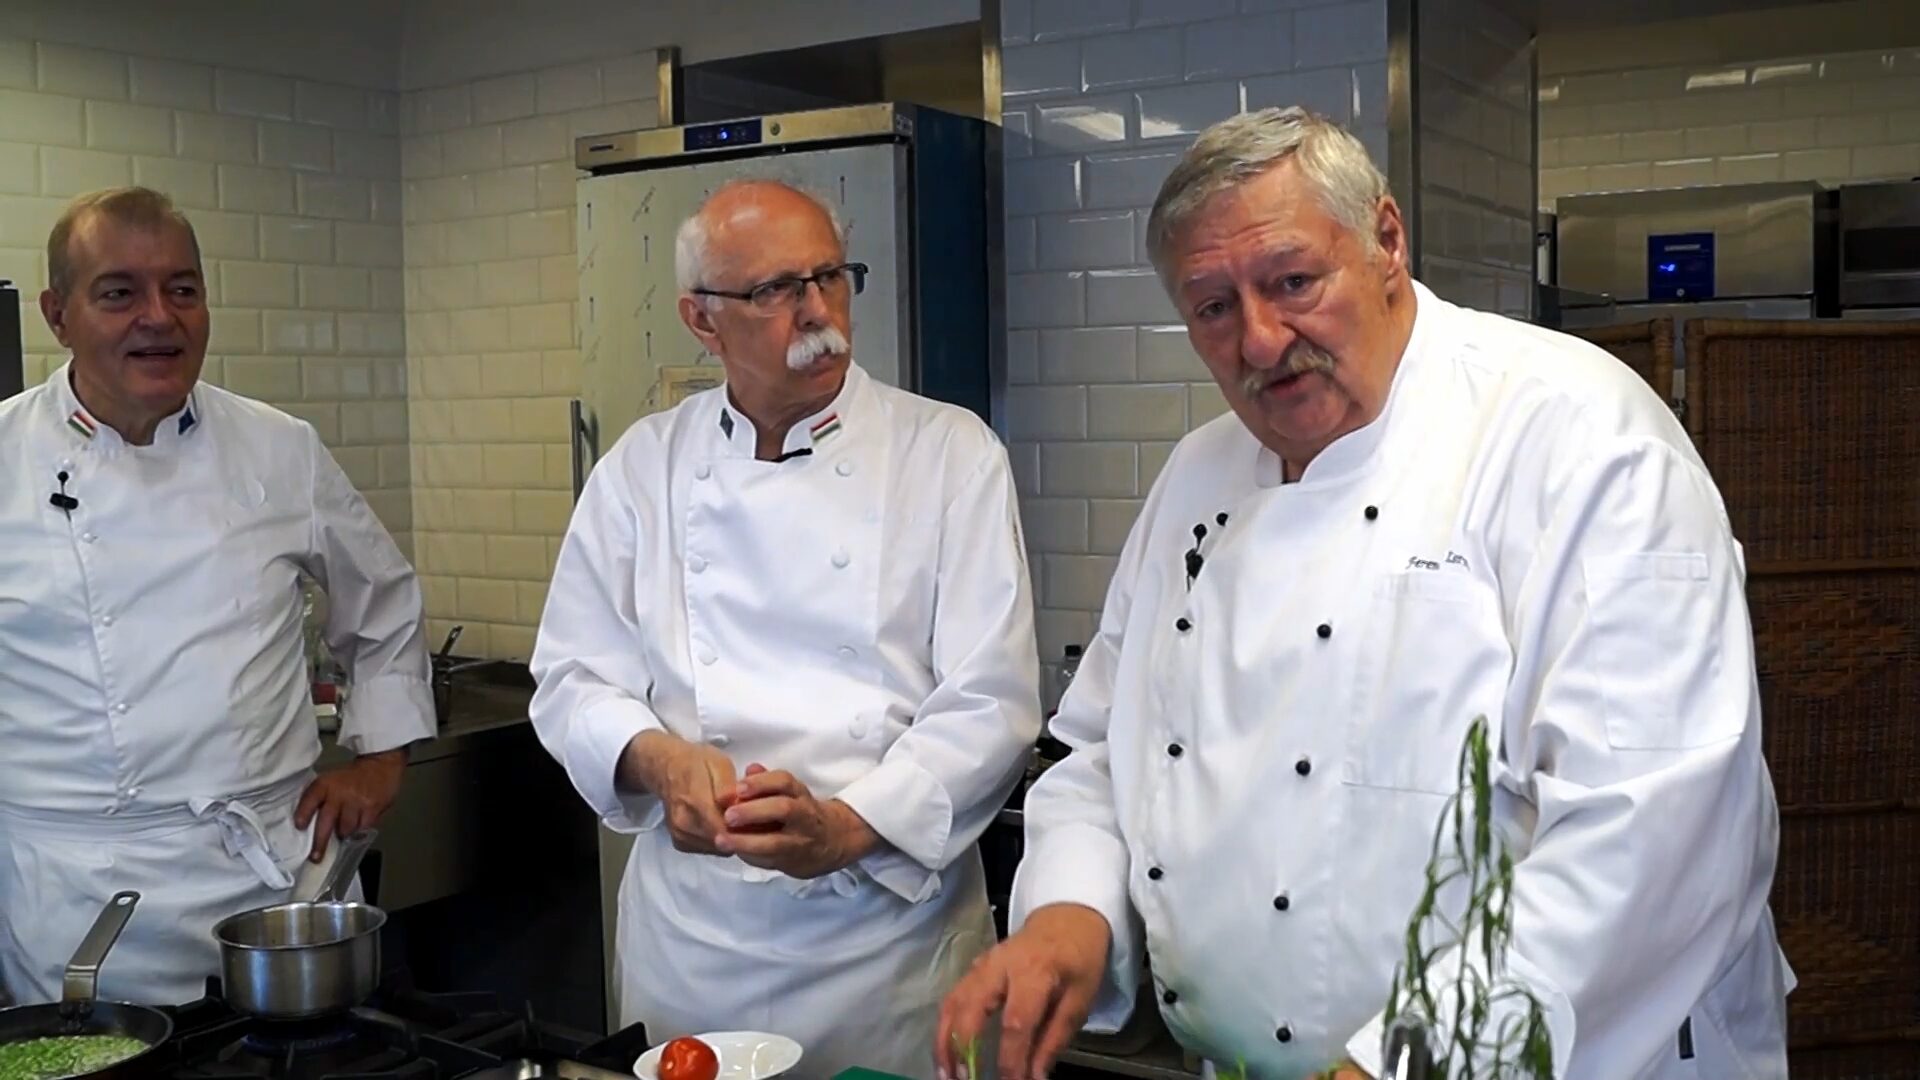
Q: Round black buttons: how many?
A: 10